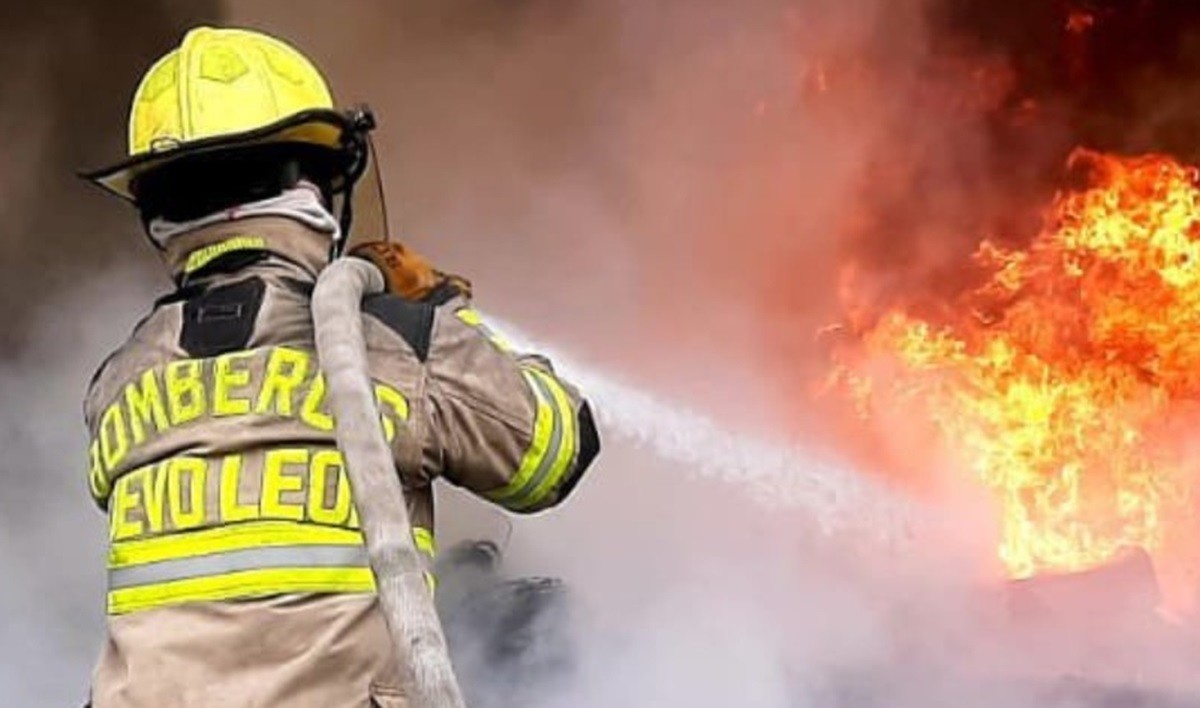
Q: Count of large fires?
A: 1